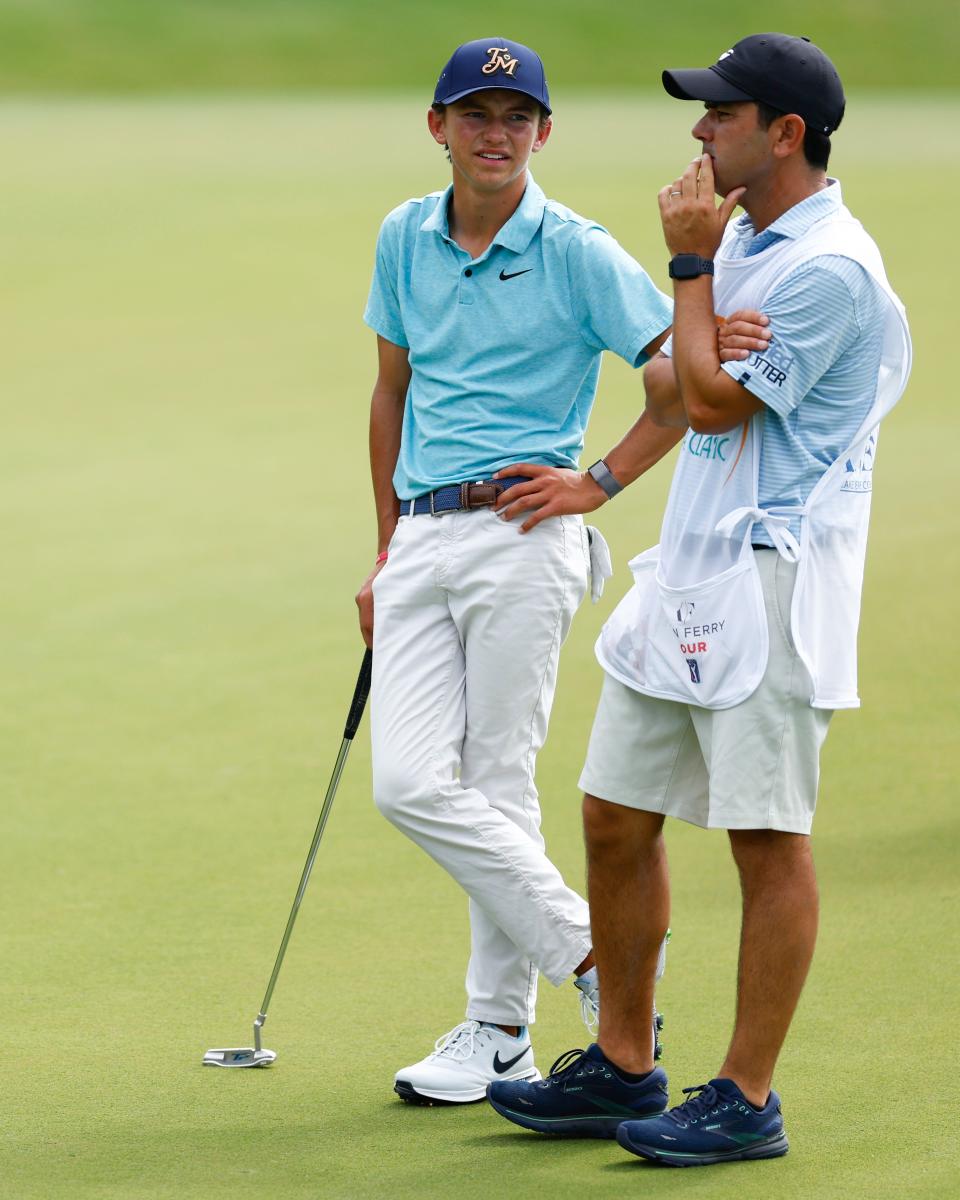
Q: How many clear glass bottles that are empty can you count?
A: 0